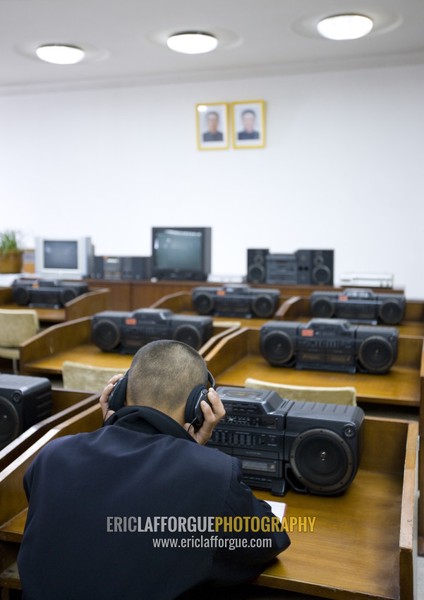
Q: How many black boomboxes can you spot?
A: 7